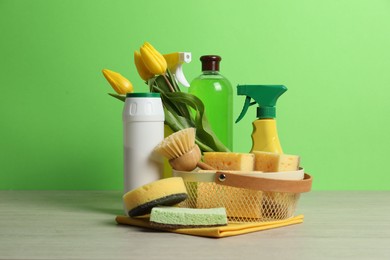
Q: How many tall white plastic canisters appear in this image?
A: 1